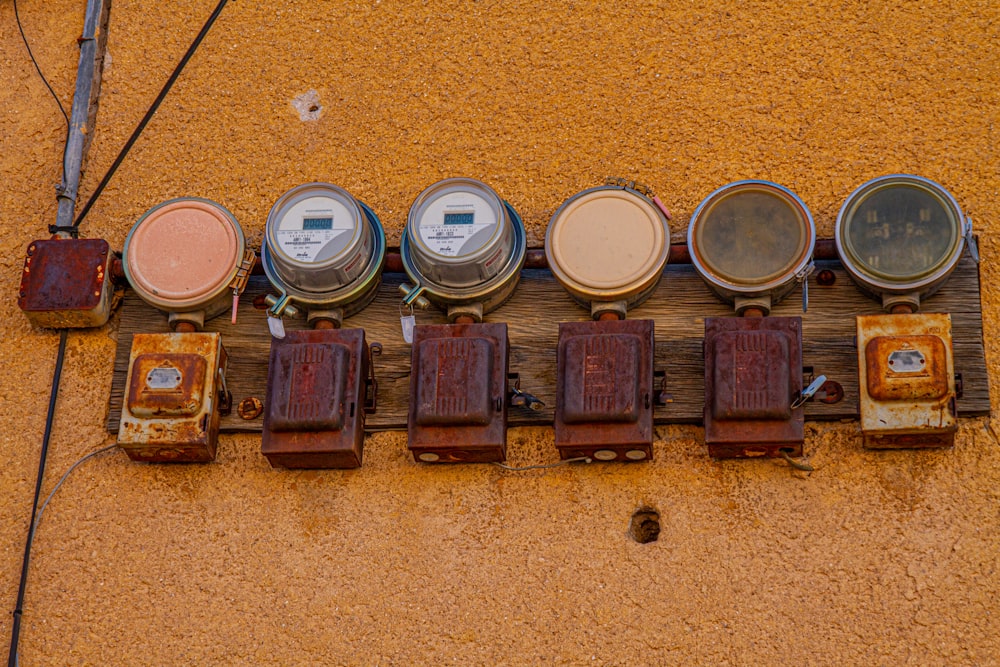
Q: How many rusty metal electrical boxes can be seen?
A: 7